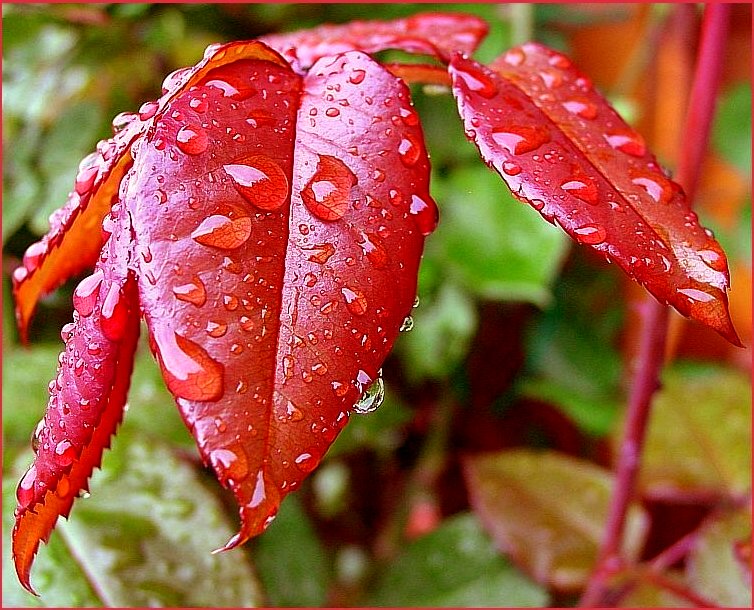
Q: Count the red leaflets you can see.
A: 5